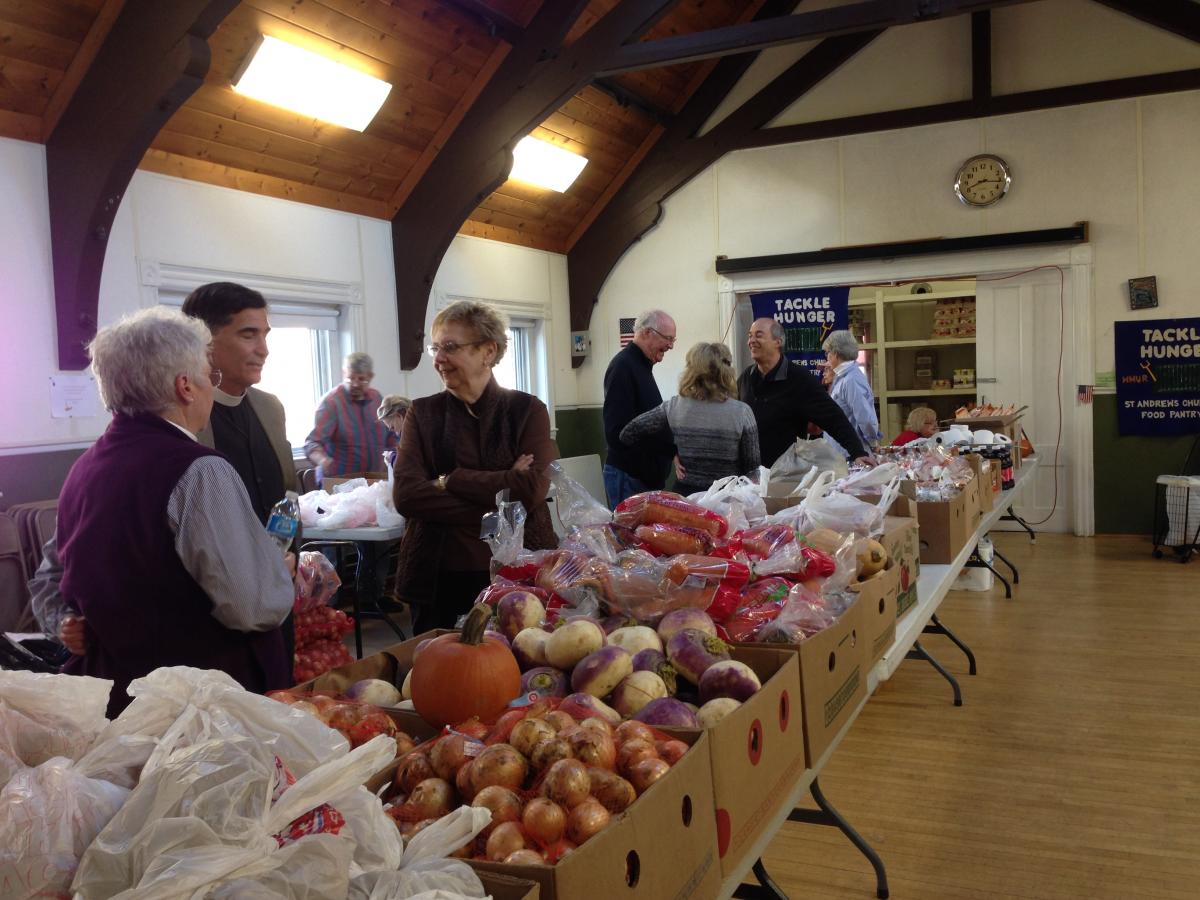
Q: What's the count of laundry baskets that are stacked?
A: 0